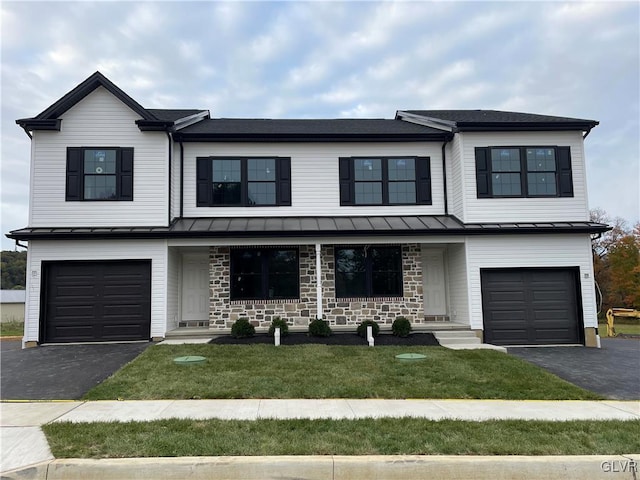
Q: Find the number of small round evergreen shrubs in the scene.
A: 5